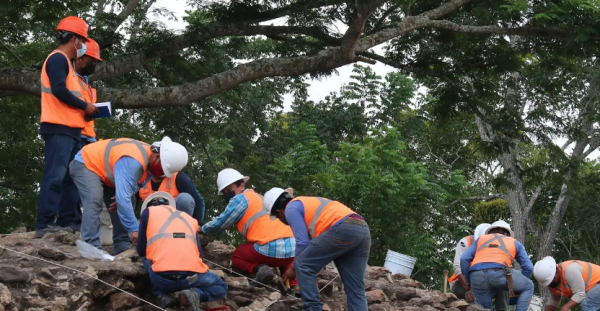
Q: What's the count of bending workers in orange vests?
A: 8